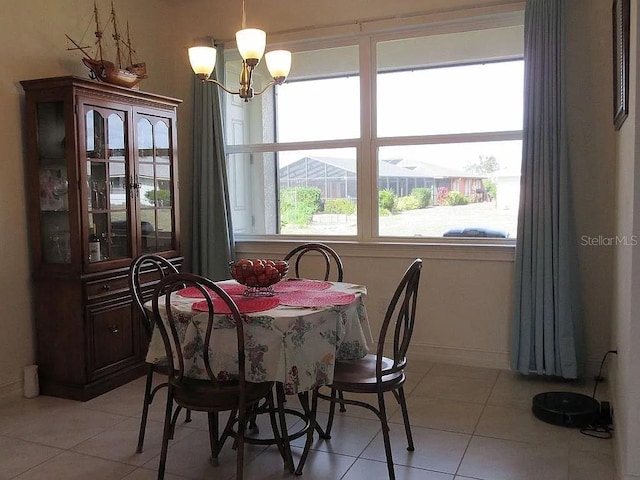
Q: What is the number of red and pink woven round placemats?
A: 4